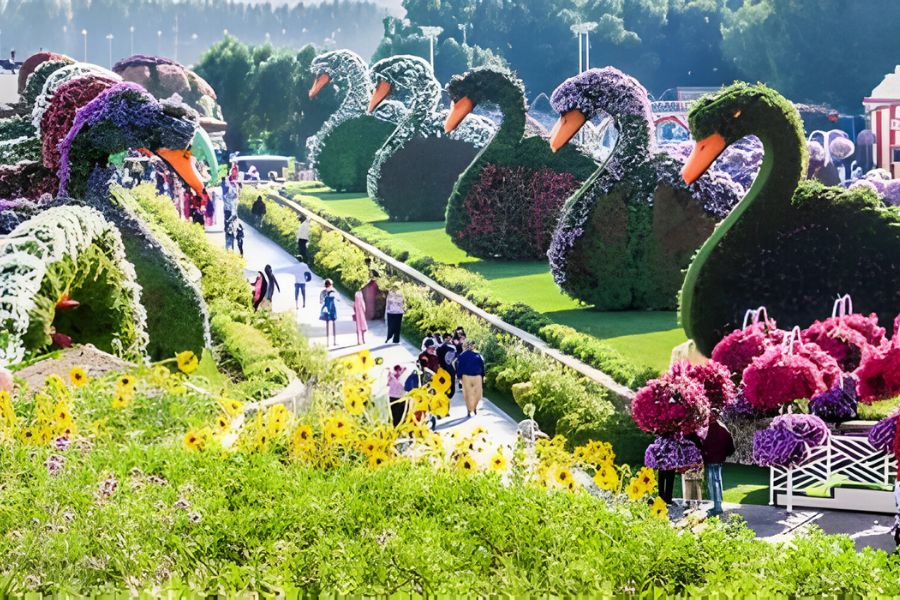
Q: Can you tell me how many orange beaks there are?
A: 6